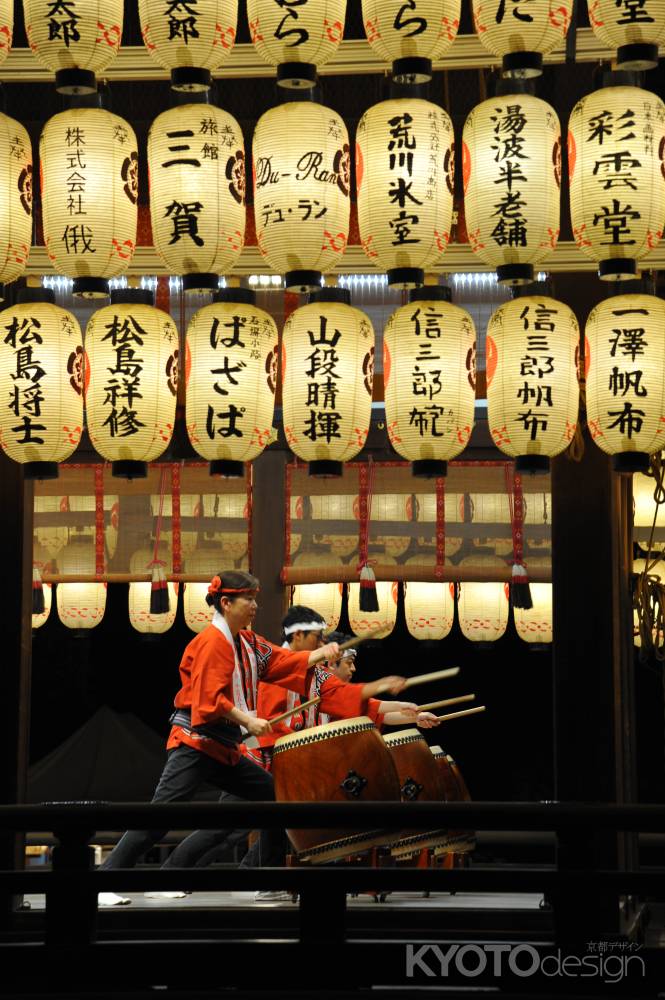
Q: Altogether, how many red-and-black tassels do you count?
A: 4